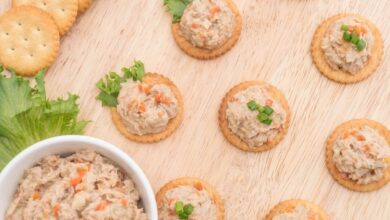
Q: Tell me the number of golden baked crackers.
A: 10